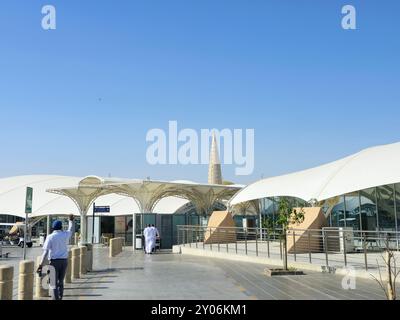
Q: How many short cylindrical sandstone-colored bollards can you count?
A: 6